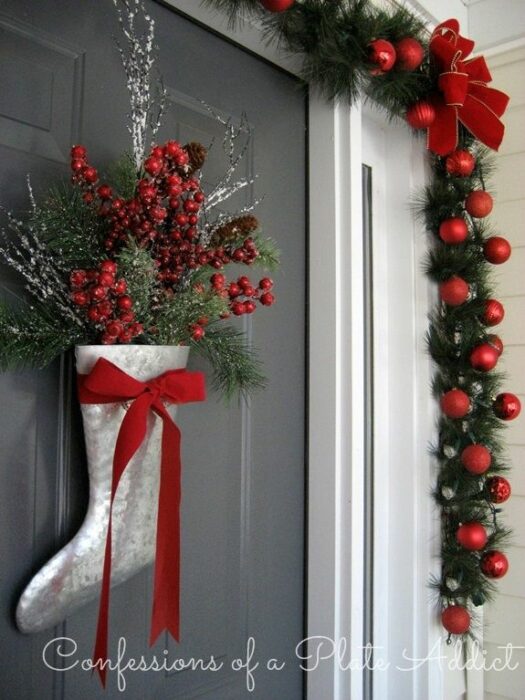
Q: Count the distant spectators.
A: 0